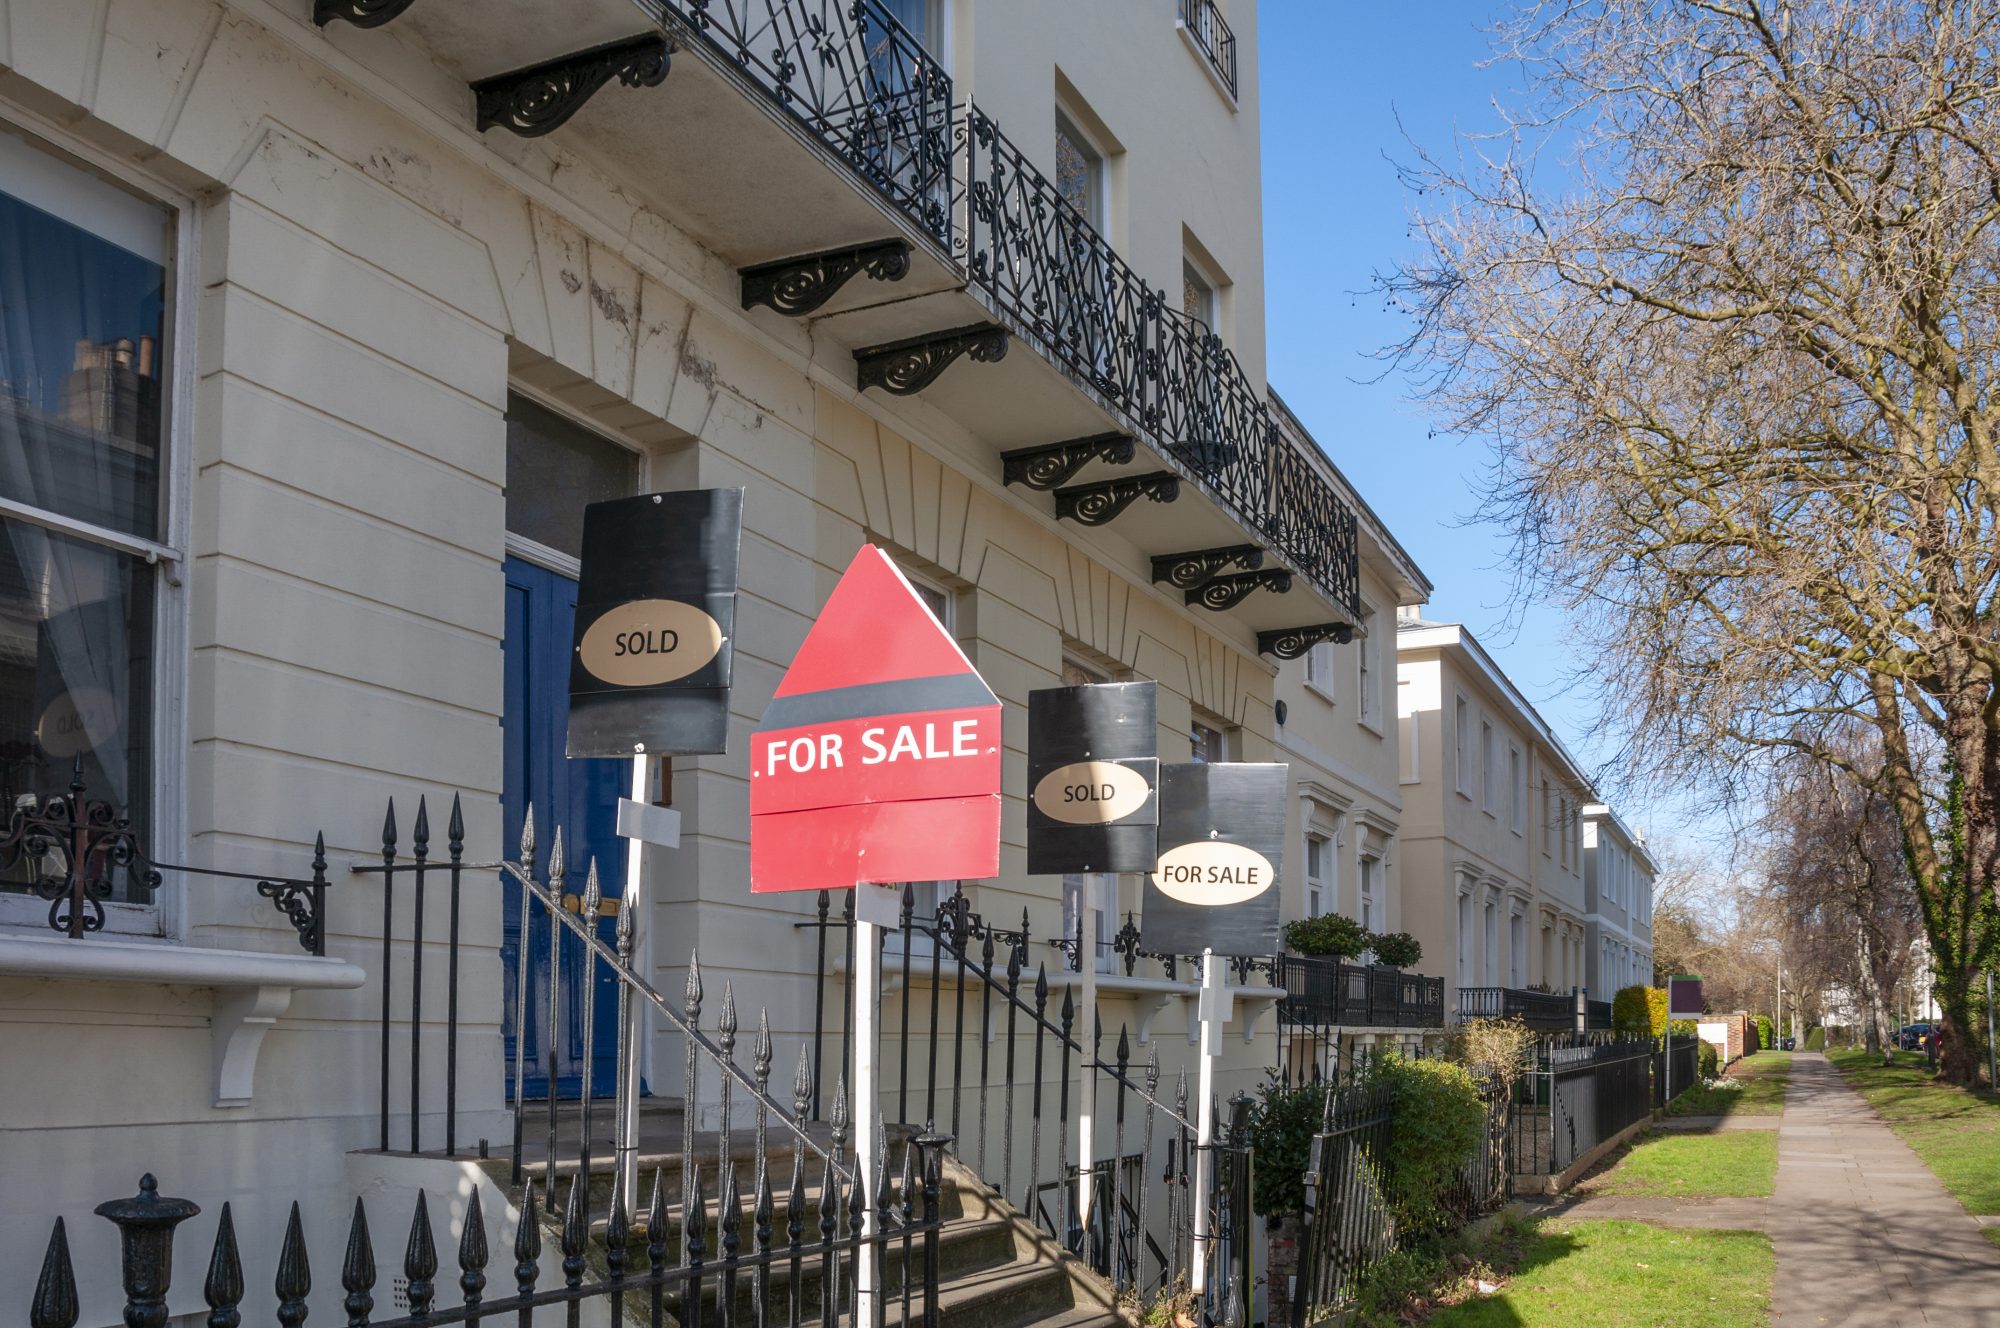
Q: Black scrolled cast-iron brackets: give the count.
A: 9